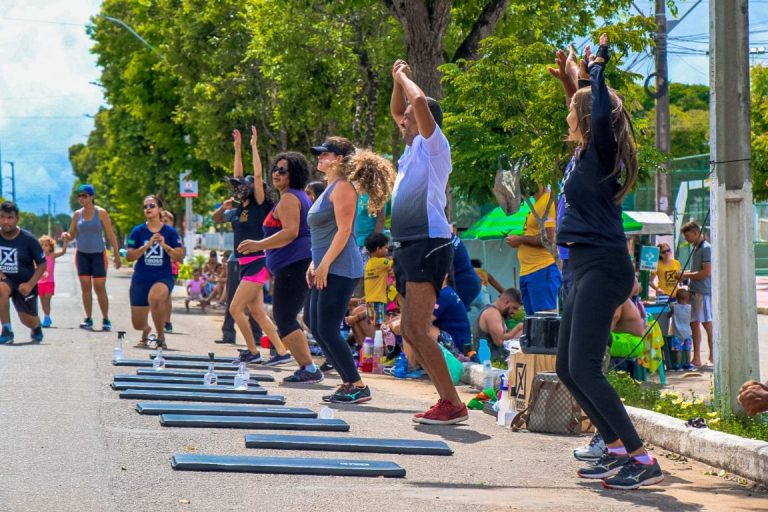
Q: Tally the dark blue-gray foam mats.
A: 10